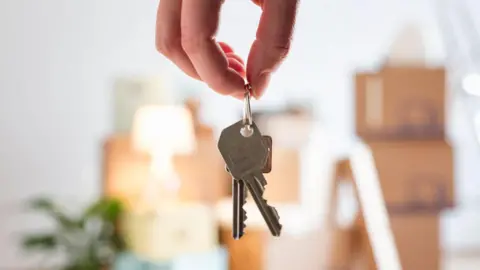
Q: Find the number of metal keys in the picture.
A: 2